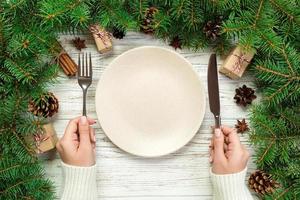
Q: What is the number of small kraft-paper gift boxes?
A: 3